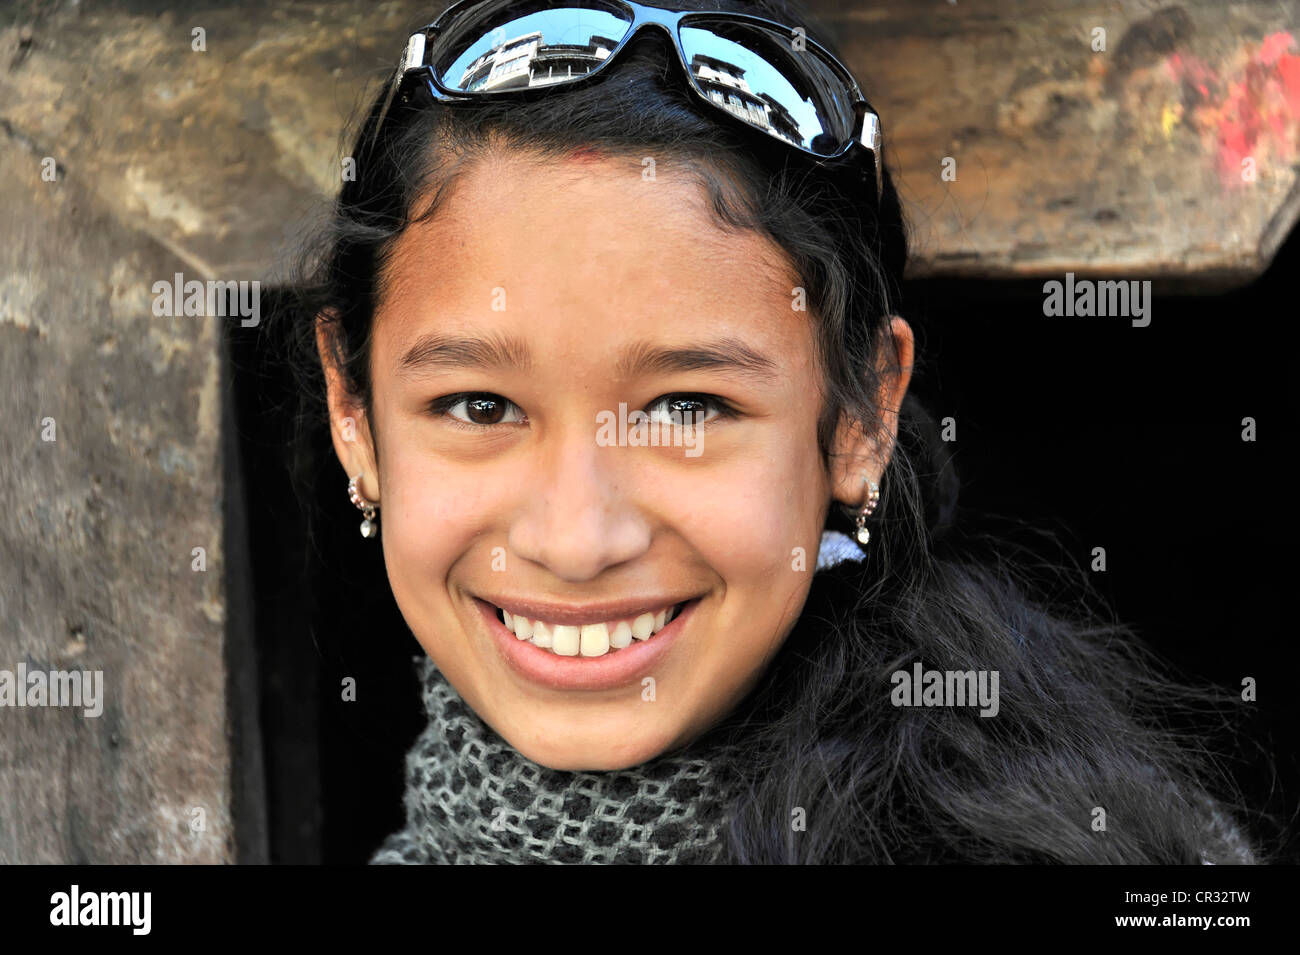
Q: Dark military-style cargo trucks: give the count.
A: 0